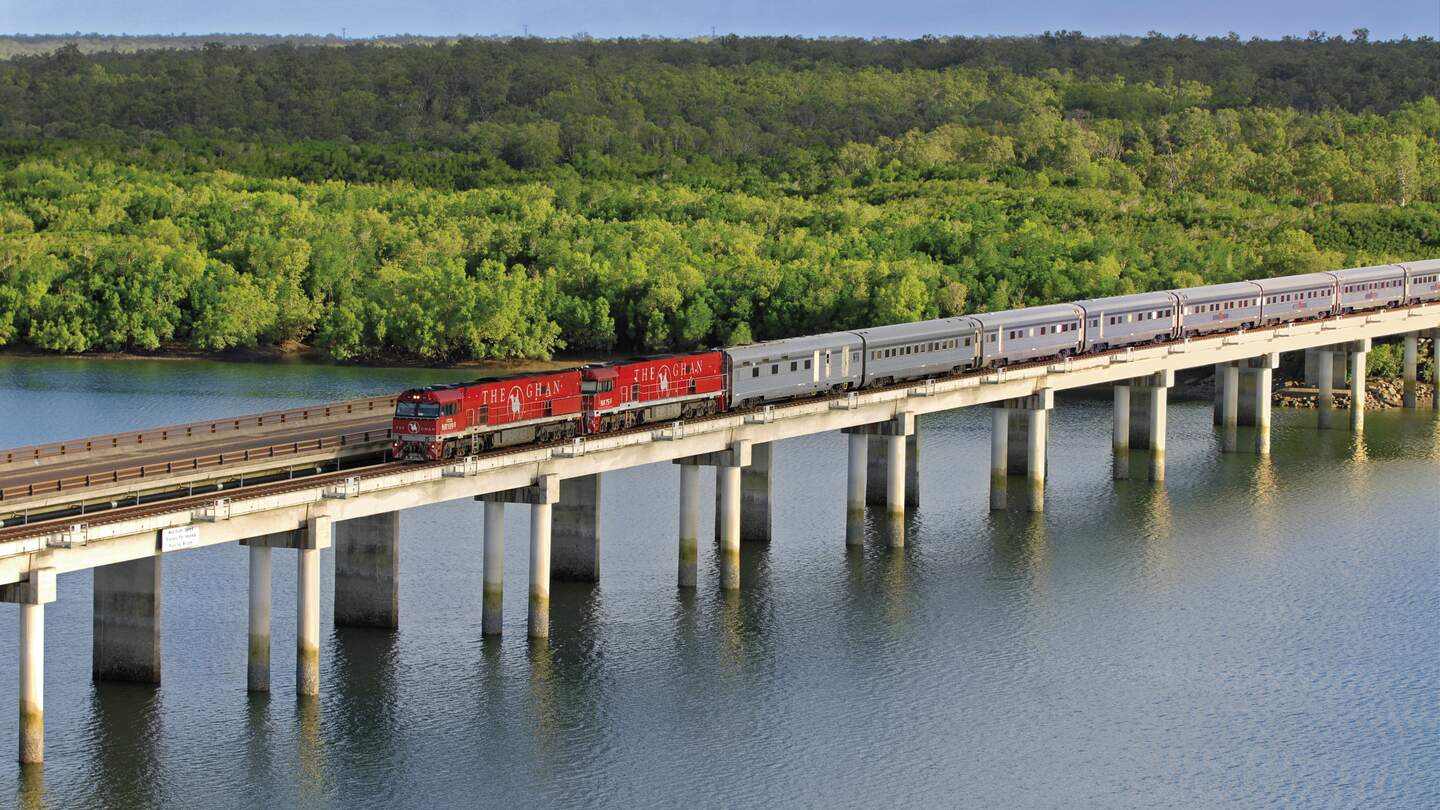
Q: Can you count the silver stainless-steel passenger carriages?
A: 8